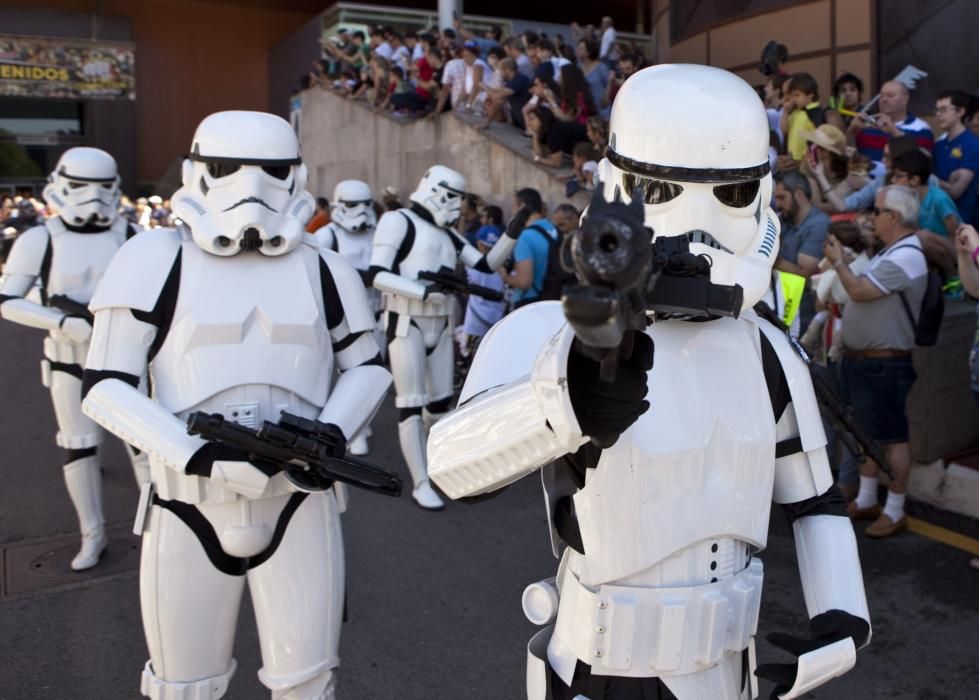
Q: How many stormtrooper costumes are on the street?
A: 5